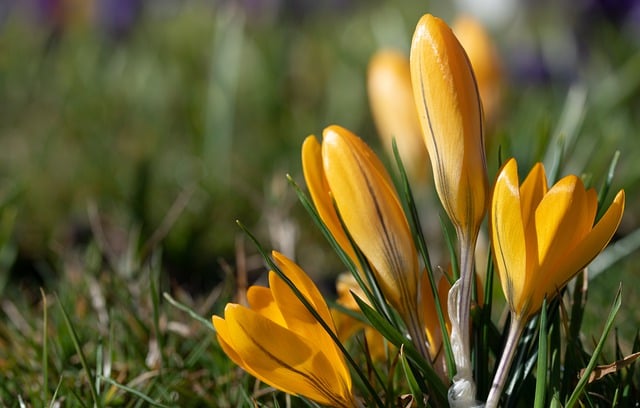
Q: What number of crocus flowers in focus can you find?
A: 4